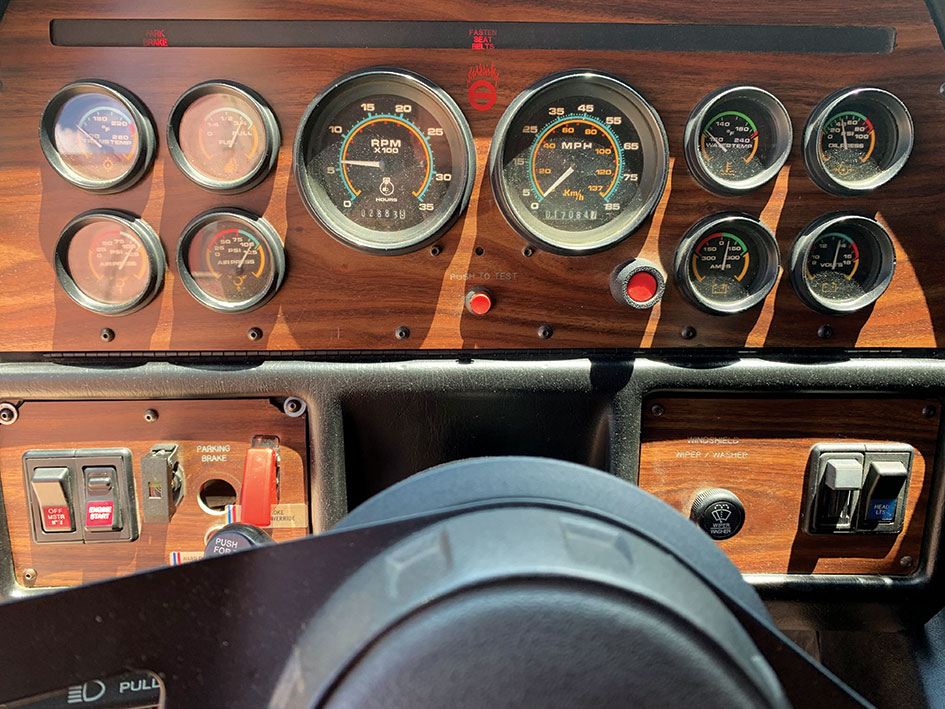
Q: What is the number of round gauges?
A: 10